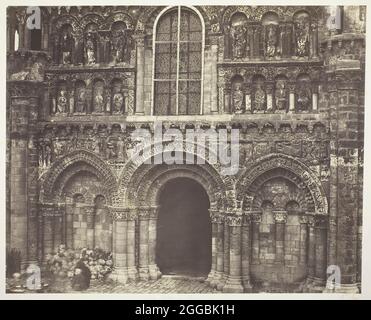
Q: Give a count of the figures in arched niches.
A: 14